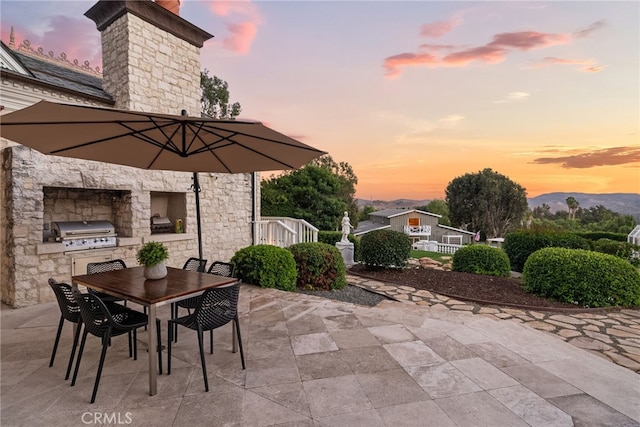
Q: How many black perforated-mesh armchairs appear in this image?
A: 6